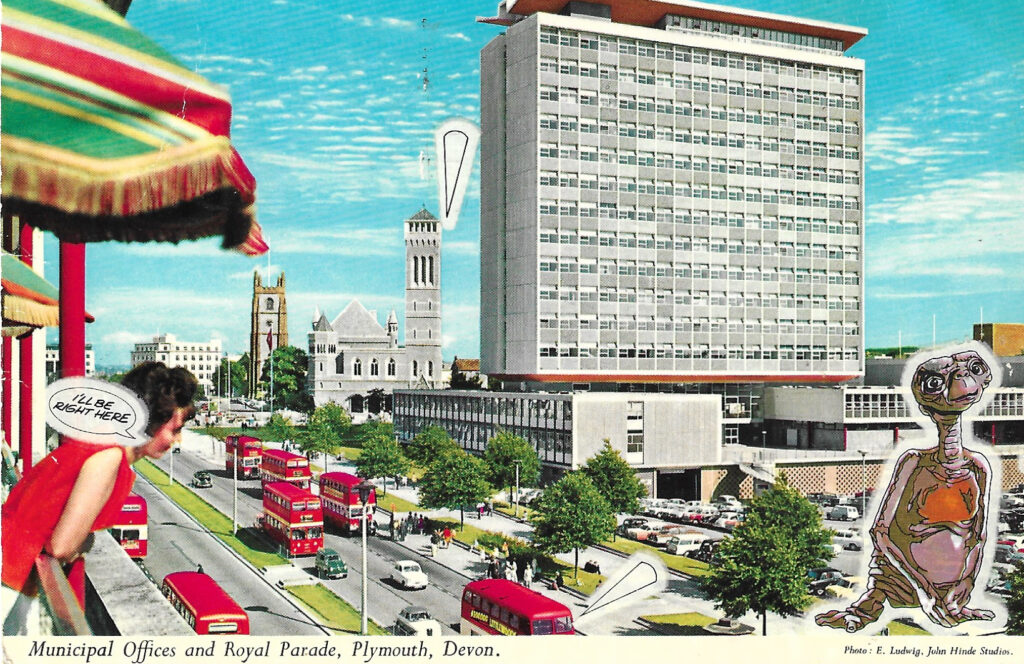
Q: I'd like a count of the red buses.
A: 7